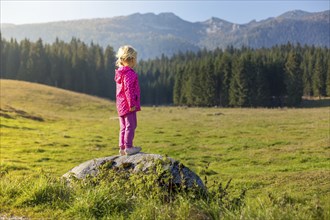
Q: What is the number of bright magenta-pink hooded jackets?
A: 1